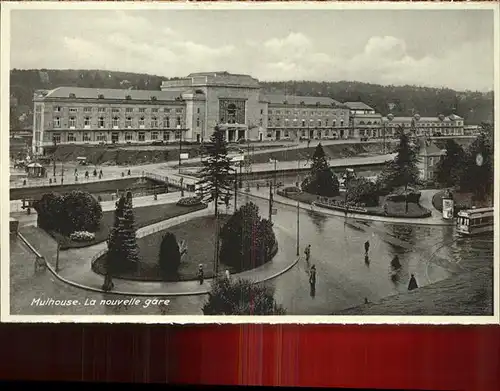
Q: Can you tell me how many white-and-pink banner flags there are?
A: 0